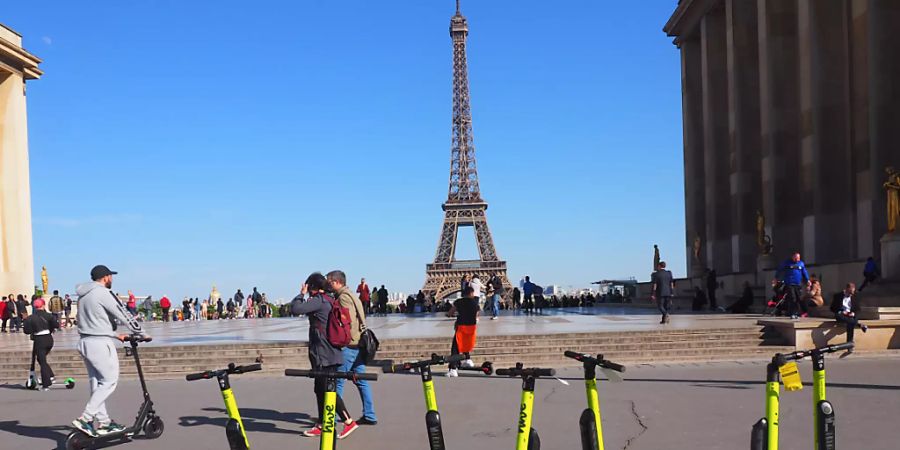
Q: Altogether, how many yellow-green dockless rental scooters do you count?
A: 7